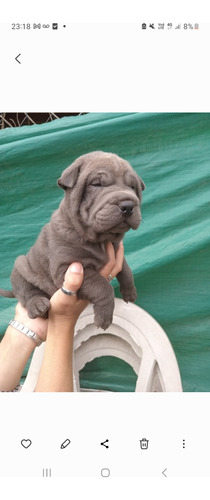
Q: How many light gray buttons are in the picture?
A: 3